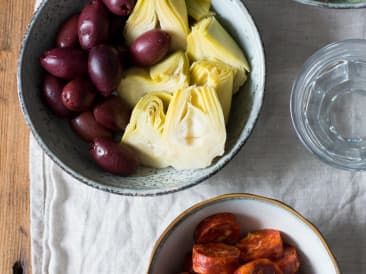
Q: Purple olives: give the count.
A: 11